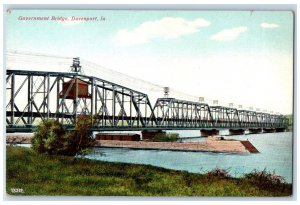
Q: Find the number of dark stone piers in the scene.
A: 6